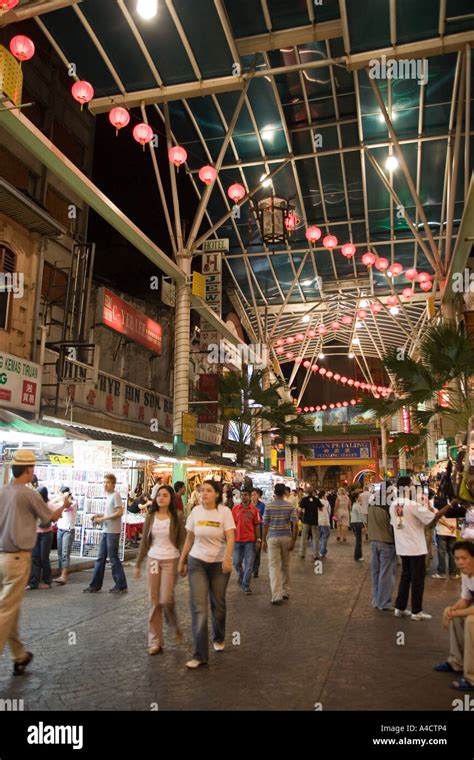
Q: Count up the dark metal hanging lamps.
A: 1